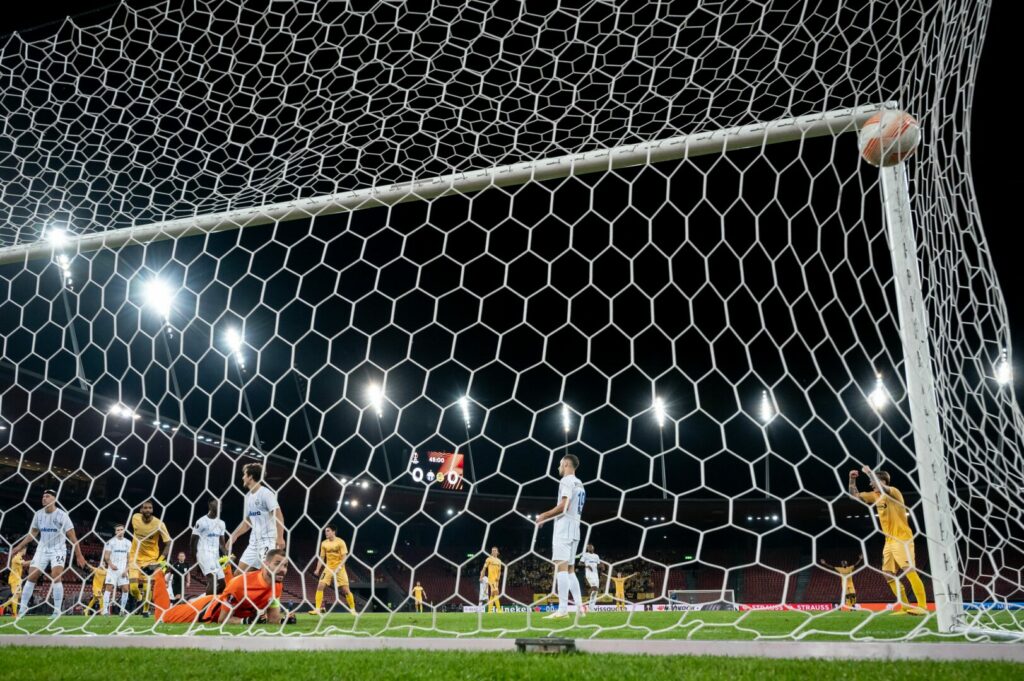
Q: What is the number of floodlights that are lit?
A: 10